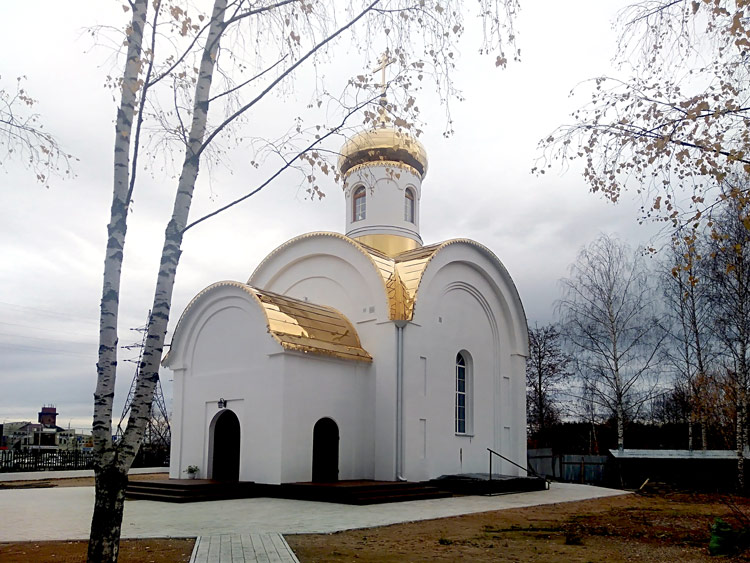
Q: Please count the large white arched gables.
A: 3